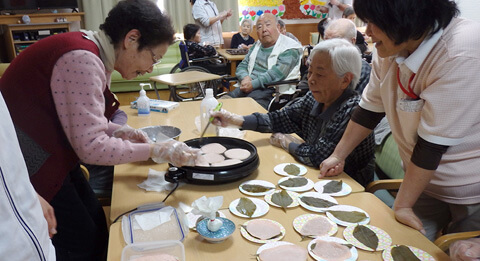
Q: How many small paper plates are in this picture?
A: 14